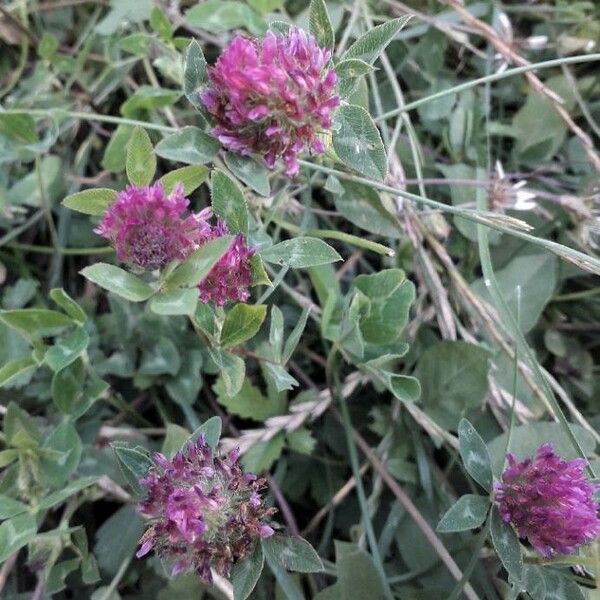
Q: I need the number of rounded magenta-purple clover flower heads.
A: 5